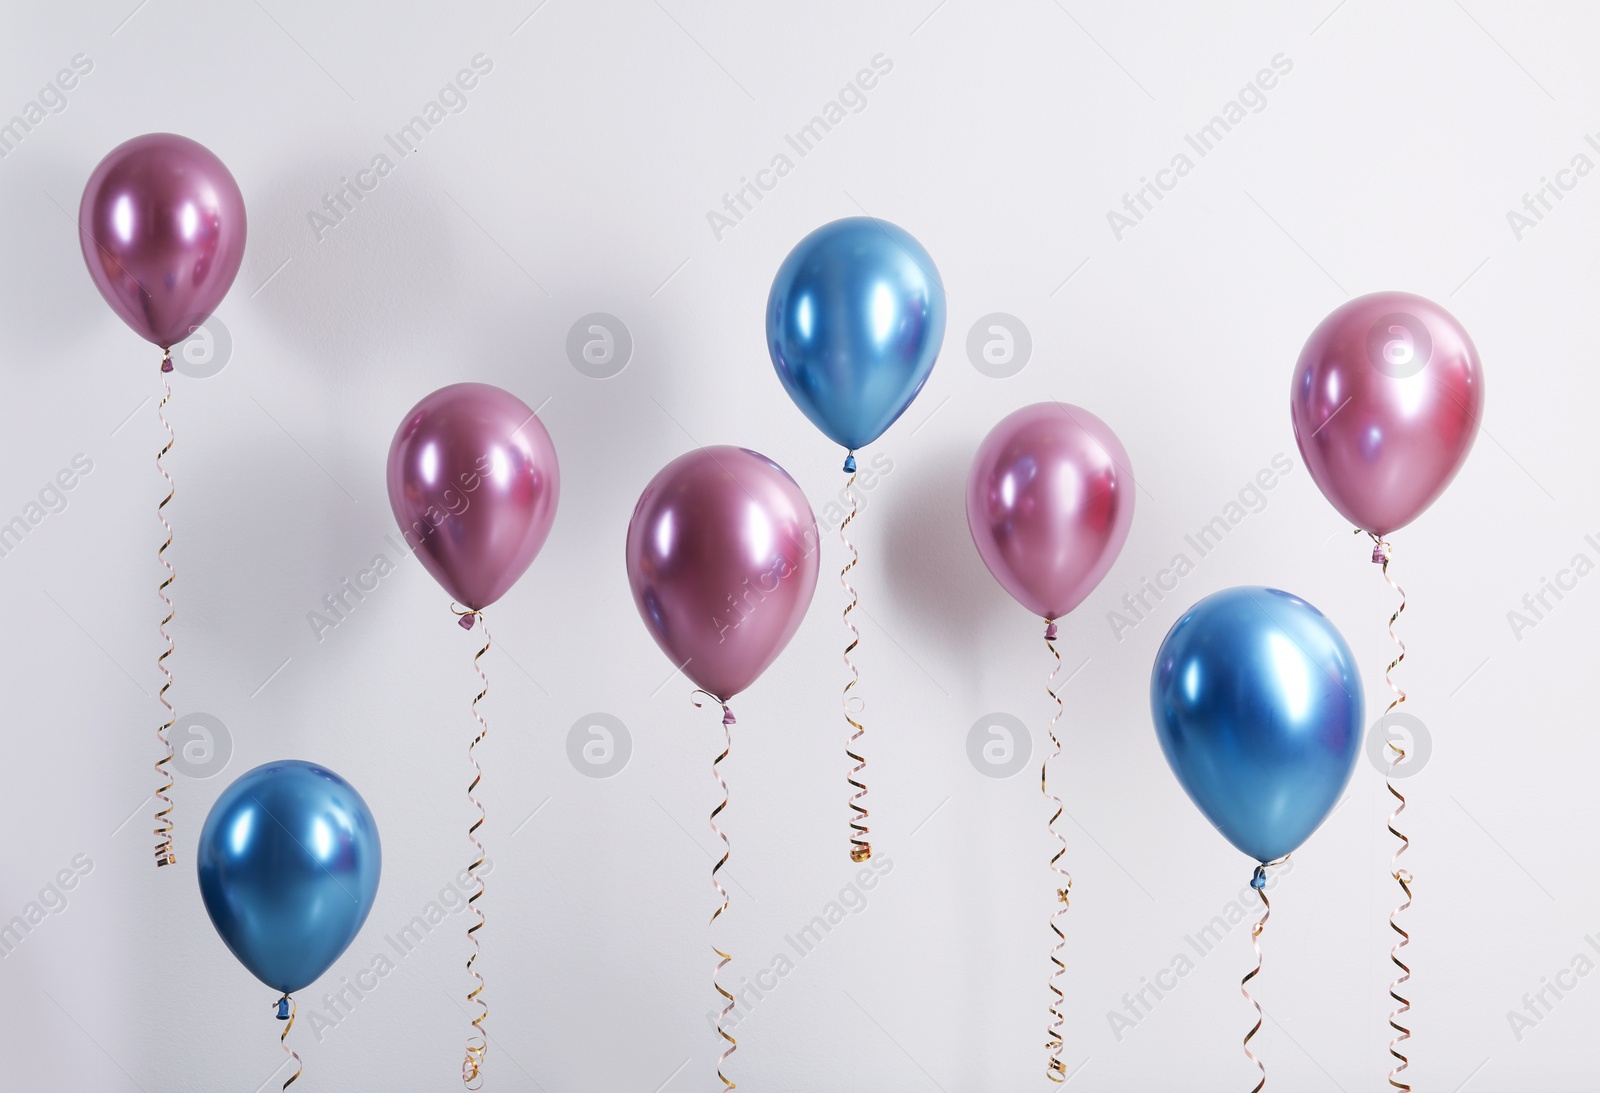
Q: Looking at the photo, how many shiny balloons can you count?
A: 8